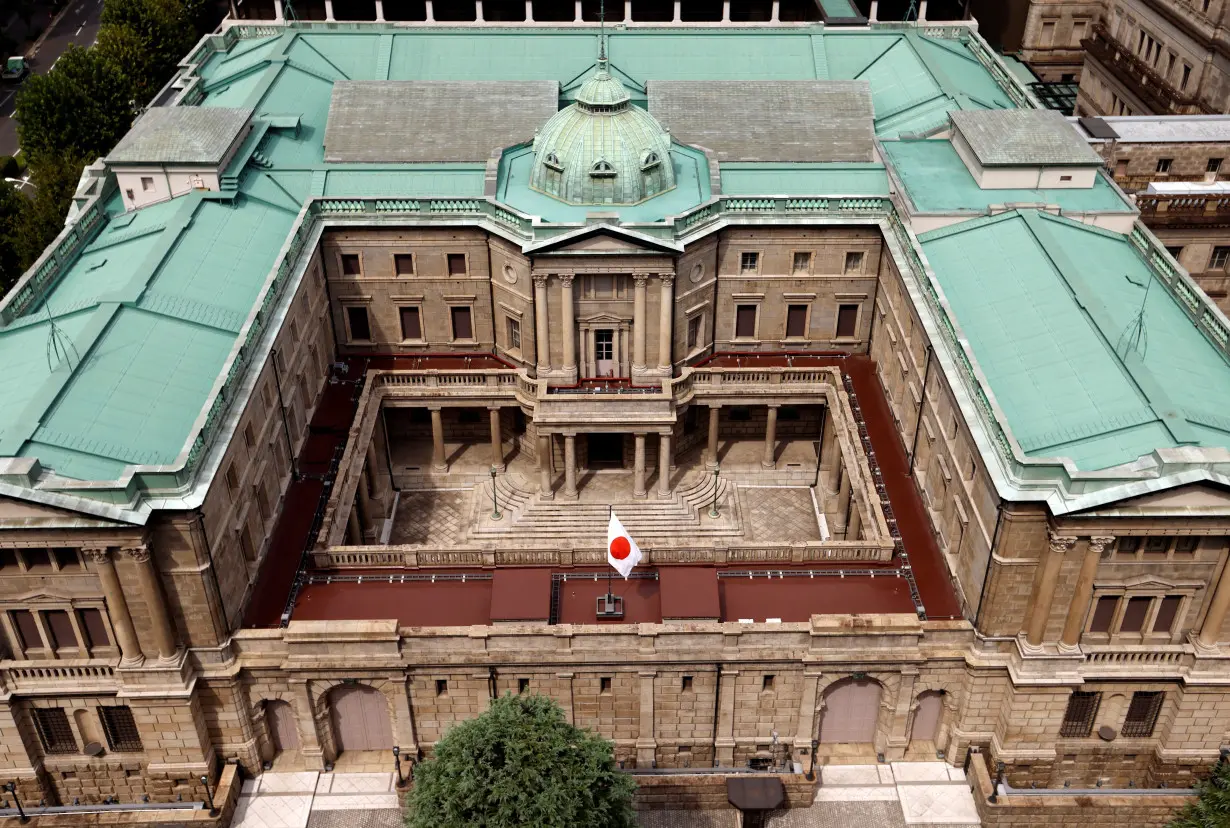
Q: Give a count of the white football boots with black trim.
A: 0